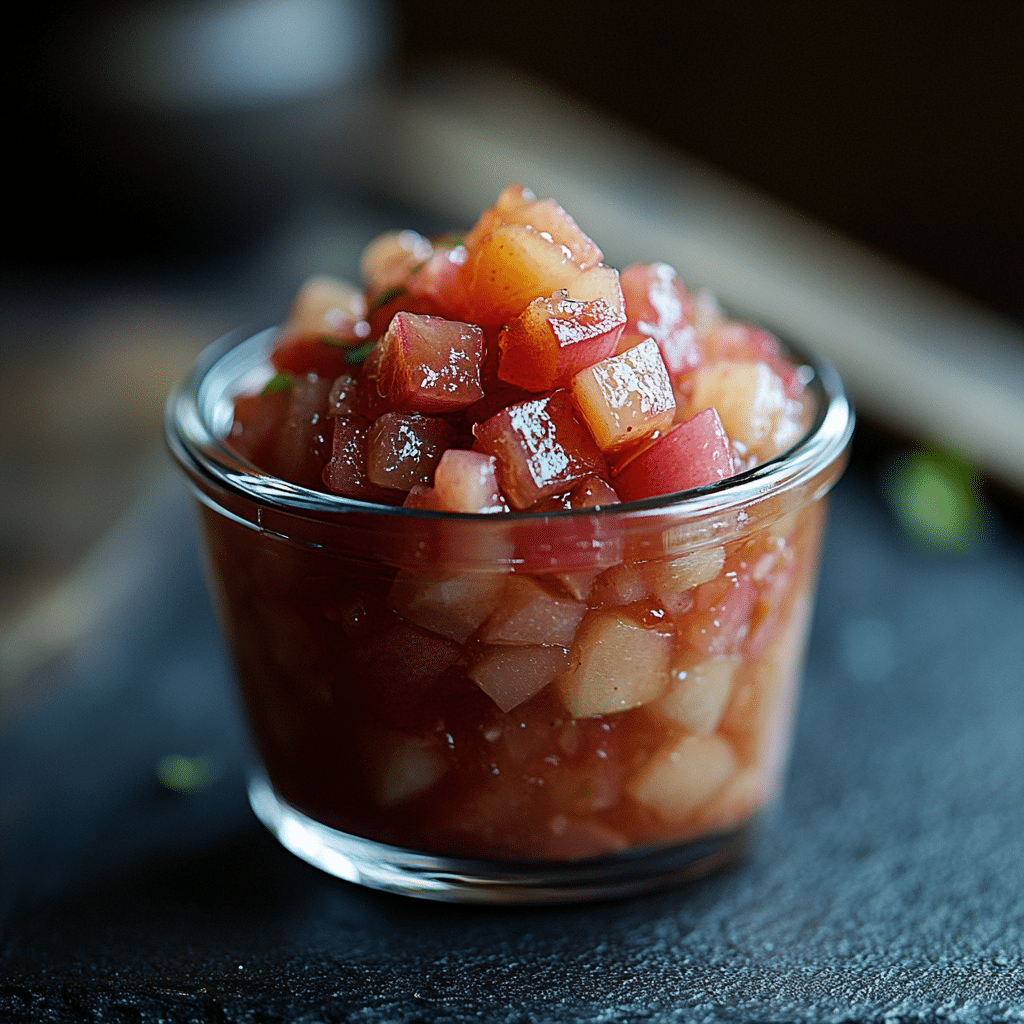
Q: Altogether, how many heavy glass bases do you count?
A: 1